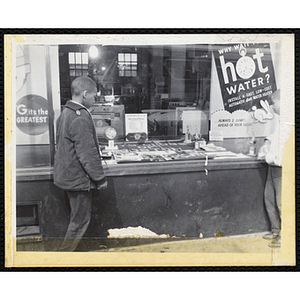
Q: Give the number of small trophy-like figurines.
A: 3